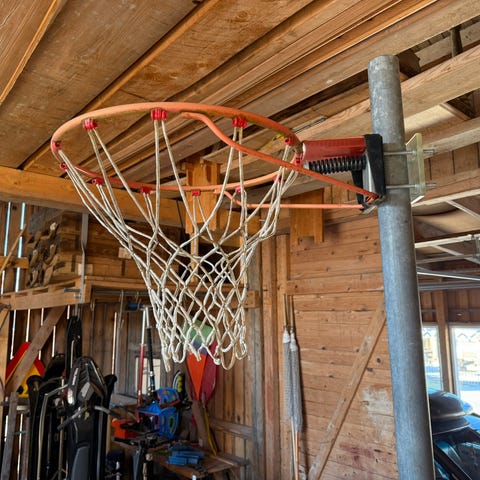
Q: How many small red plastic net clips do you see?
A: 12